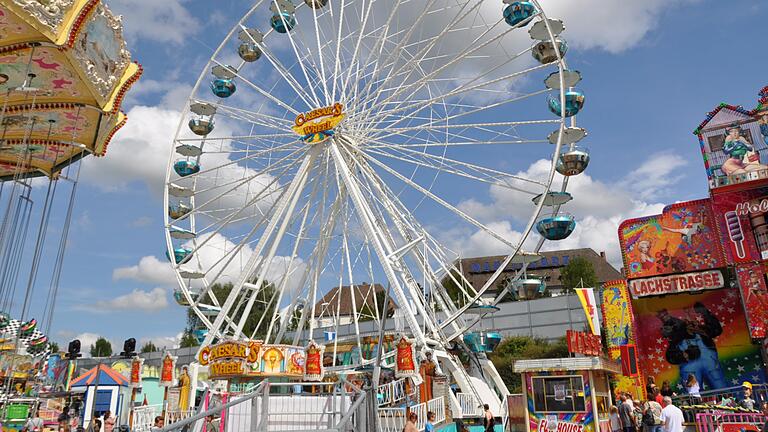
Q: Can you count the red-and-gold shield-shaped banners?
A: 4